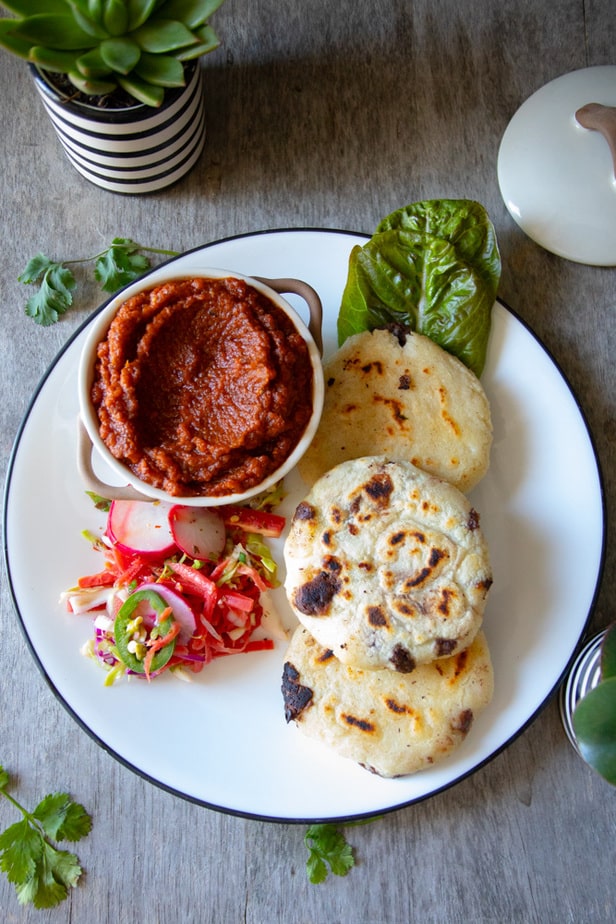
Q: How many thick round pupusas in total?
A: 3